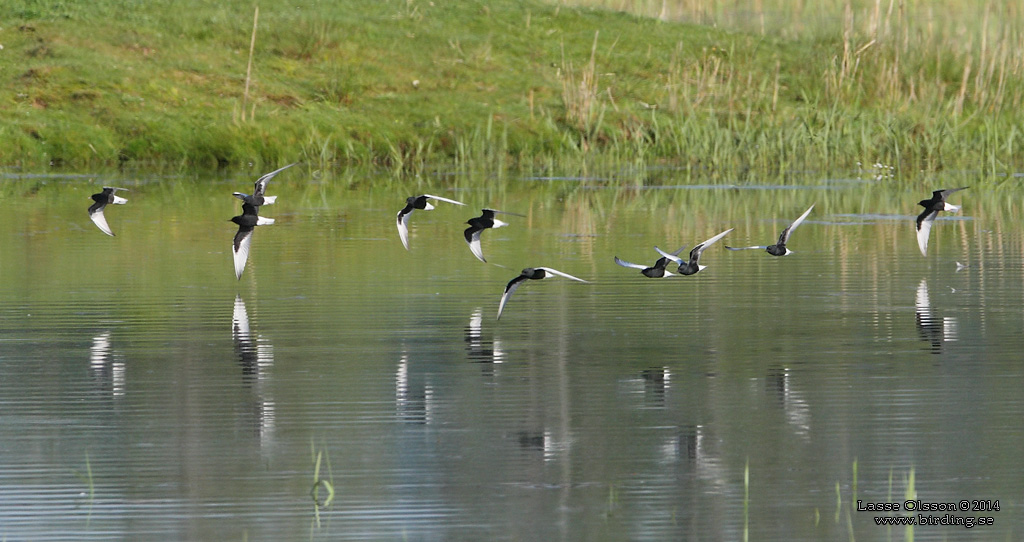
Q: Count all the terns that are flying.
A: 10